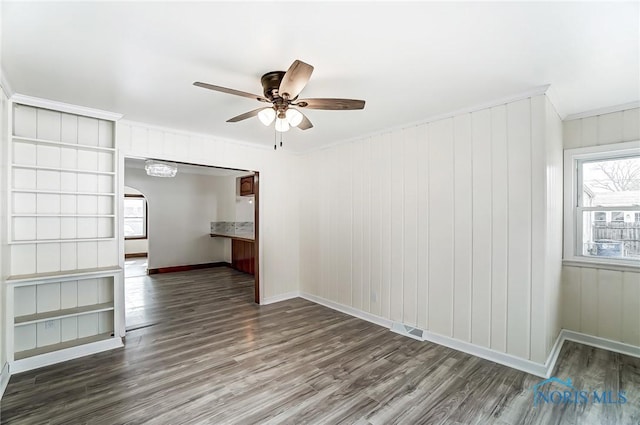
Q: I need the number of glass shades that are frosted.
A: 3